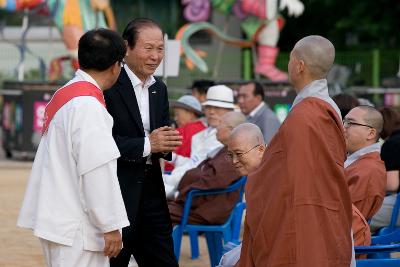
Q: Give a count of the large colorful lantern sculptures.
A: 2